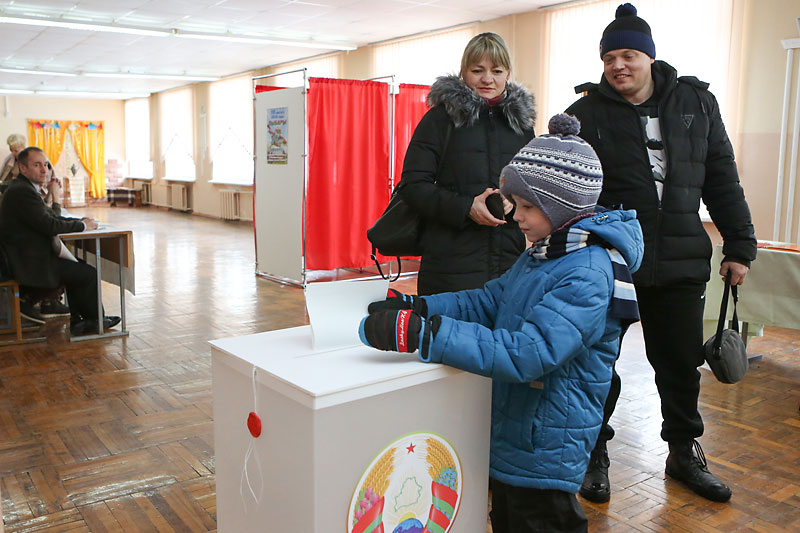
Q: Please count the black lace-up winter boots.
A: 2